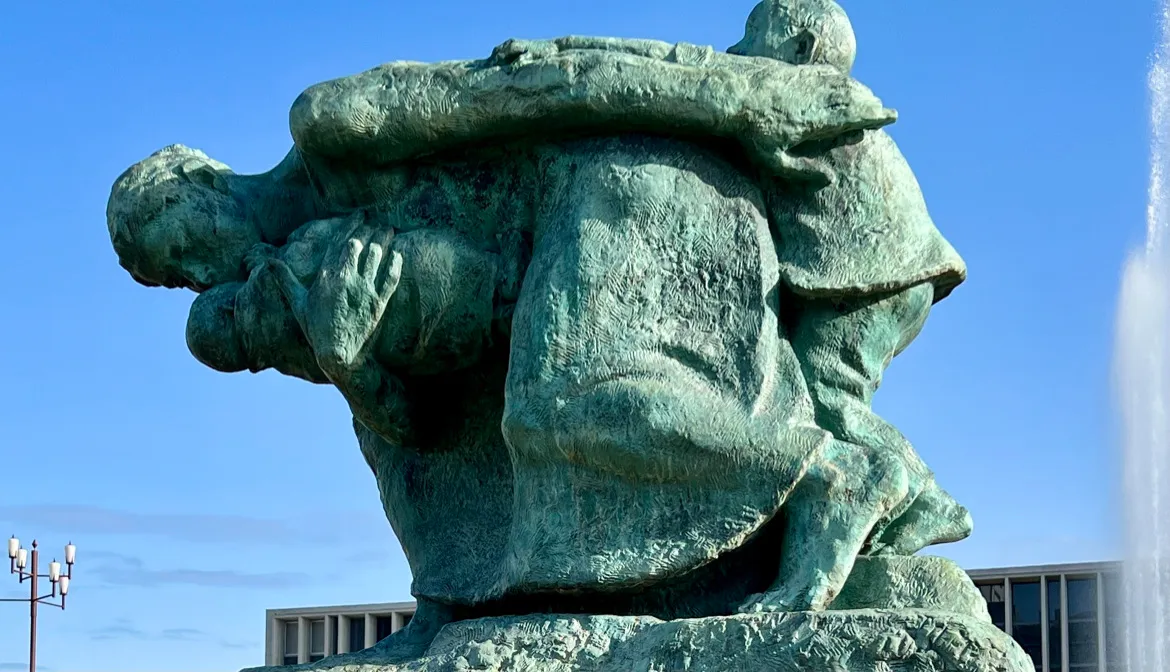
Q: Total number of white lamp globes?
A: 5